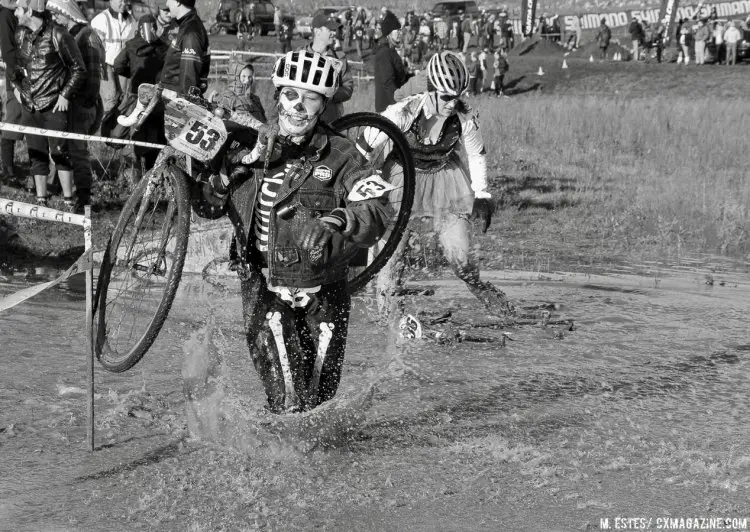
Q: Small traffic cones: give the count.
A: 6